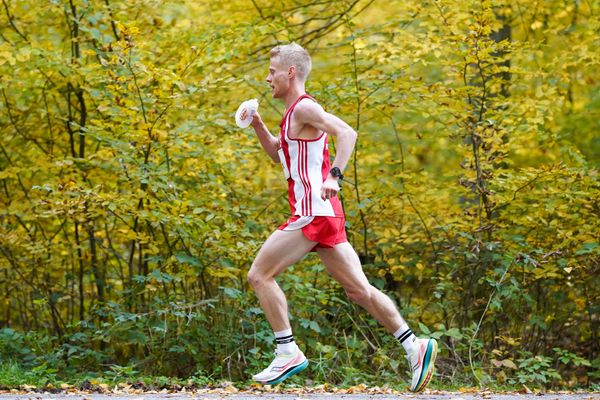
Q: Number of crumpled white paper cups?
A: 1